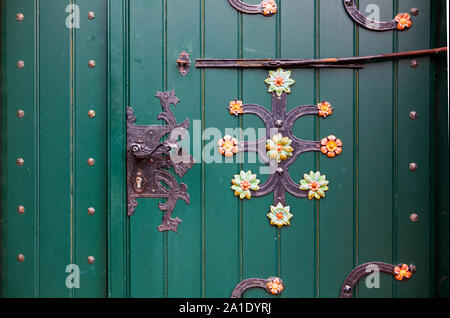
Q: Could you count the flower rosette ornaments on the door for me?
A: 13